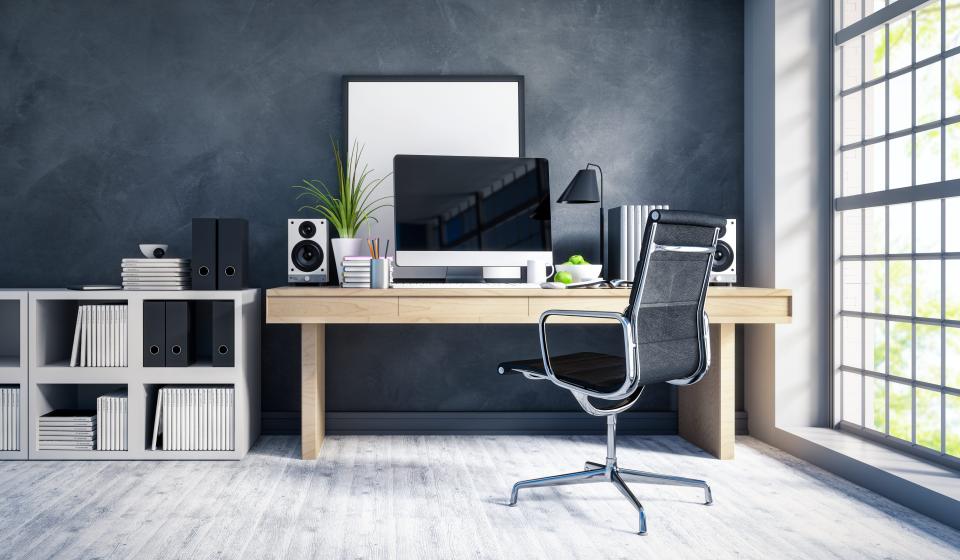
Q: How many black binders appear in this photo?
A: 5